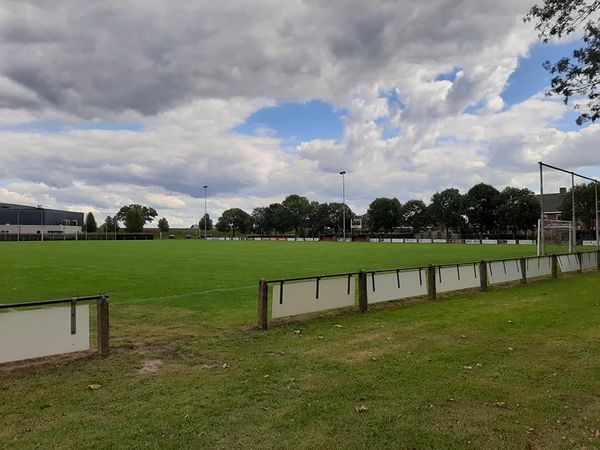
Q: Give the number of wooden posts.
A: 9